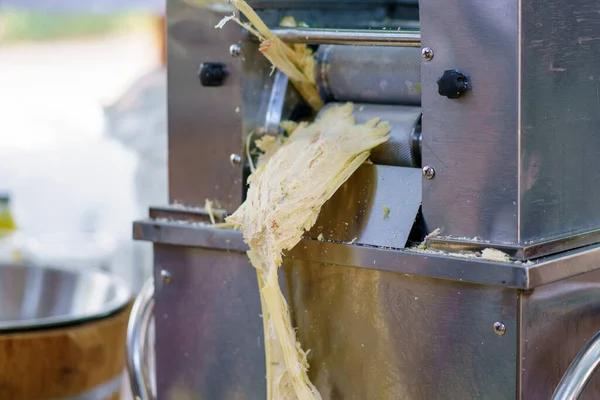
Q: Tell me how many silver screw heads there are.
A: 6